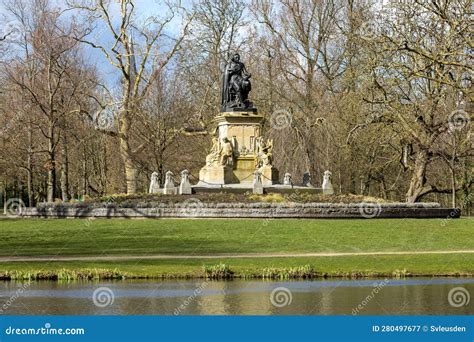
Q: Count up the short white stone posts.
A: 7